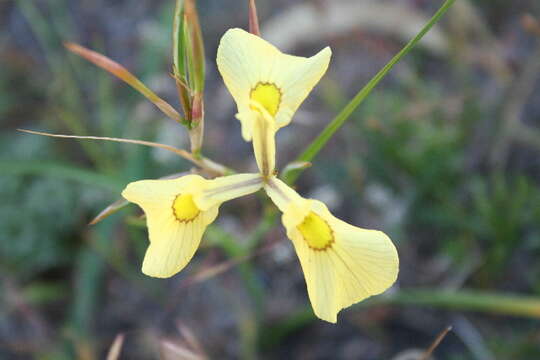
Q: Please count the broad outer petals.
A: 3